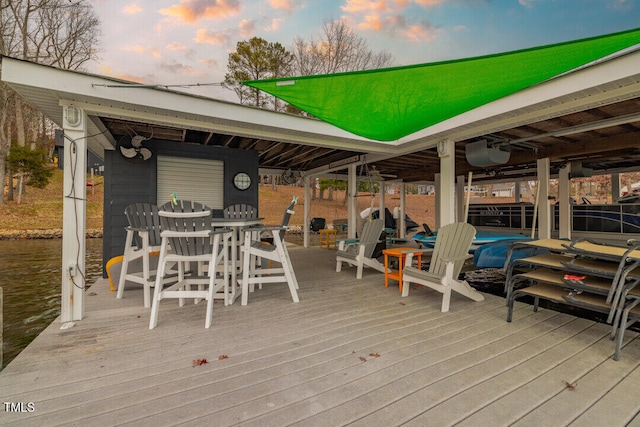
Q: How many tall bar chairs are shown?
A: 4